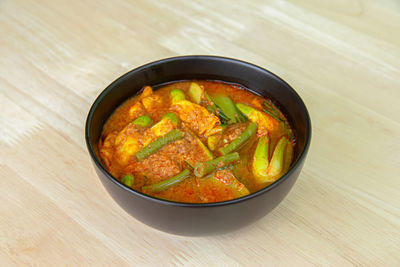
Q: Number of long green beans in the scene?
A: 4